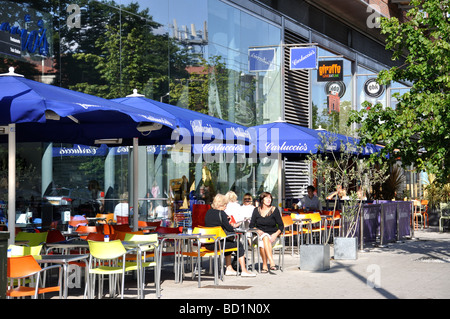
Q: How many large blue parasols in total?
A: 4